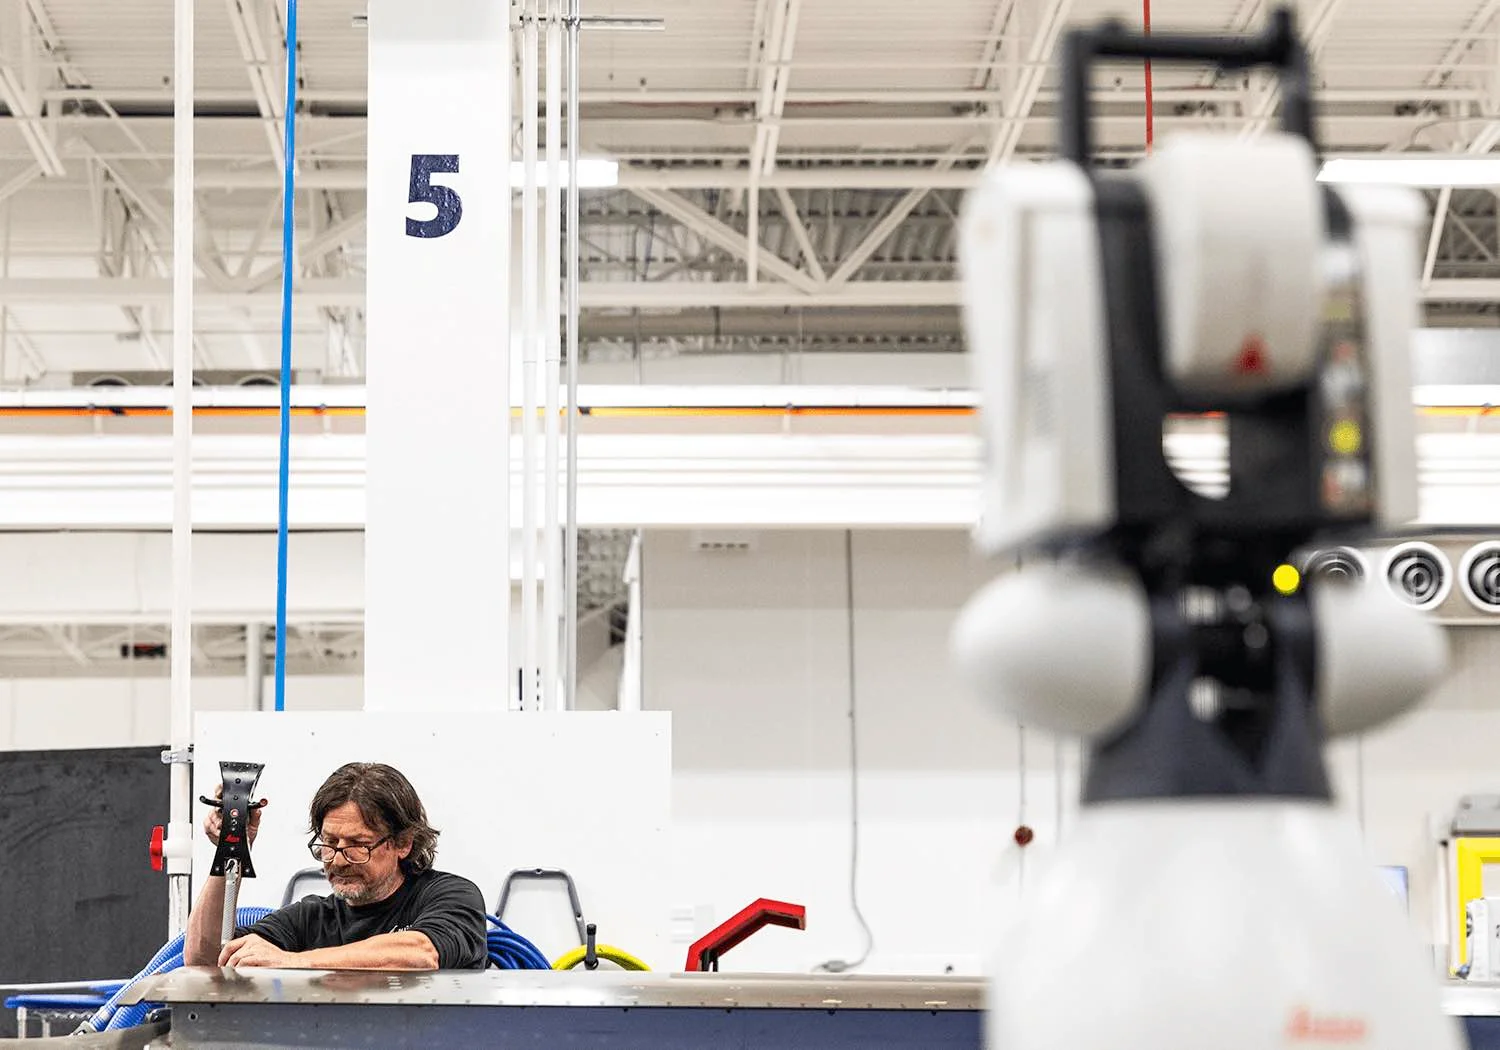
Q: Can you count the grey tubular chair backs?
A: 2